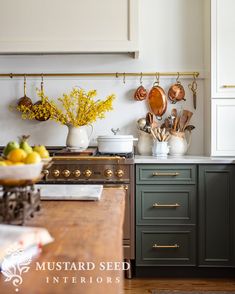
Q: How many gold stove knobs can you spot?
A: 6